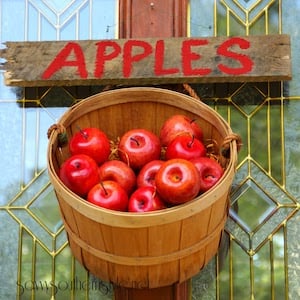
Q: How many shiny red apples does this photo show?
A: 11